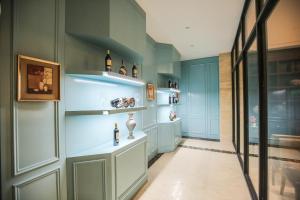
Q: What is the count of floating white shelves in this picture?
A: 4